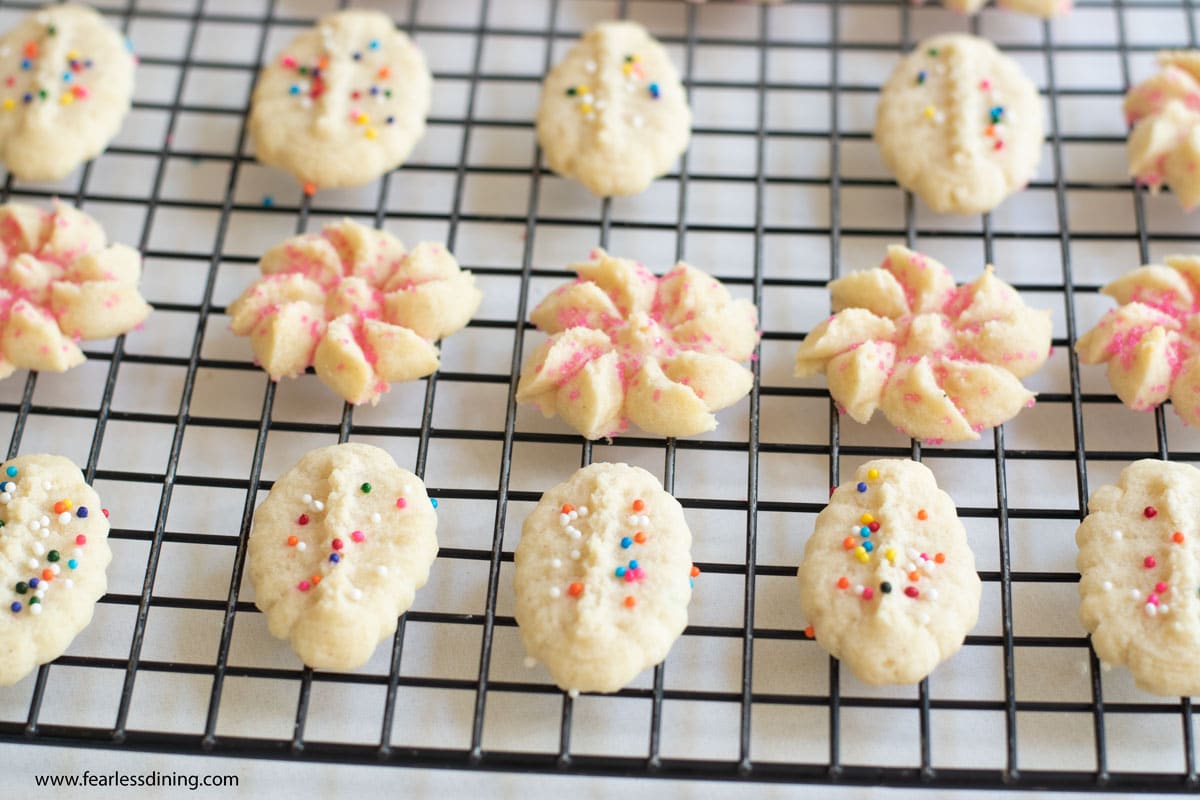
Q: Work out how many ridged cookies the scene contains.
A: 9